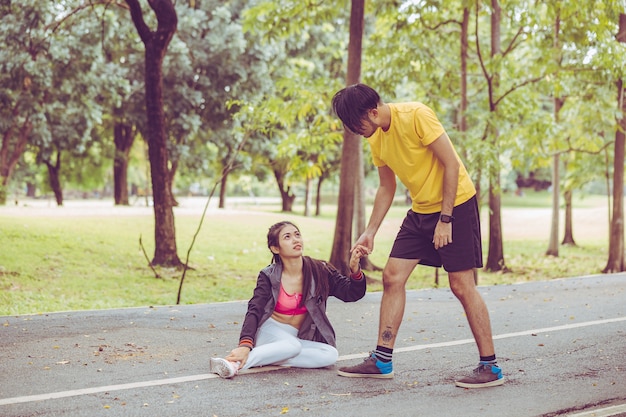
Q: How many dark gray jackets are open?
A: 1